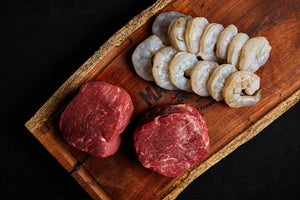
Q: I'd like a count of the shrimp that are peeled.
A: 13